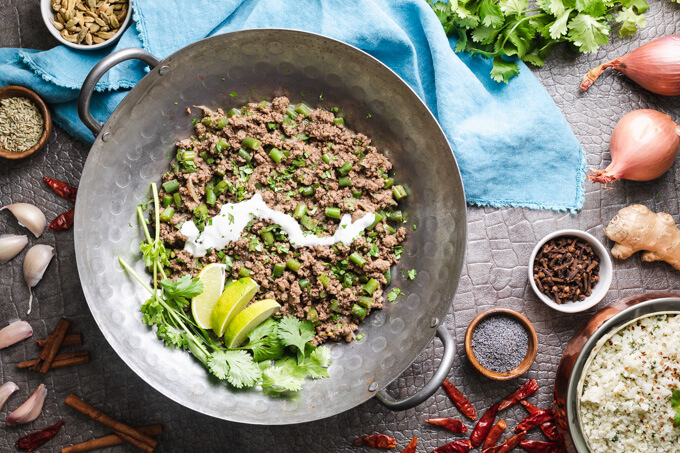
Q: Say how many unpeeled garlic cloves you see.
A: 6